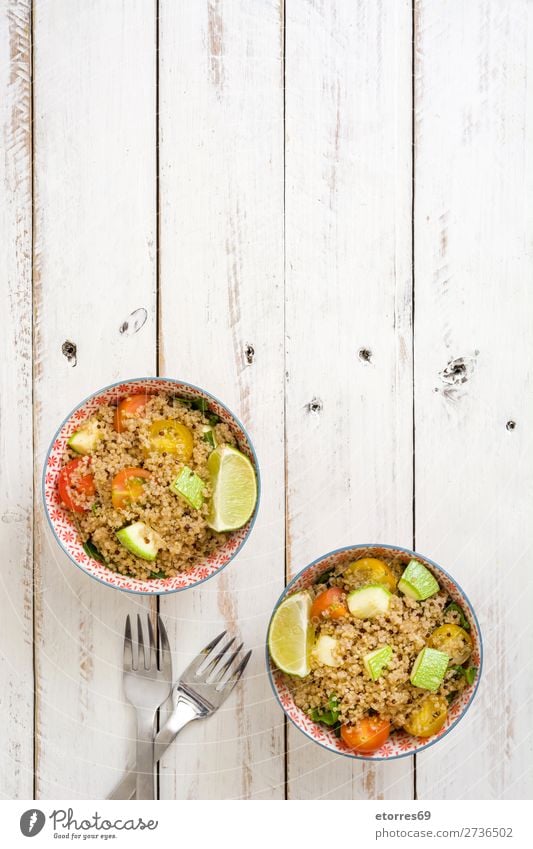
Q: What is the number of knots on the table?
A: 7